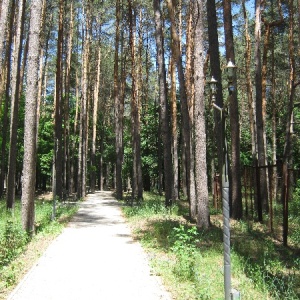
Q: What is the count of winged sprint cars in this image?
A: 0